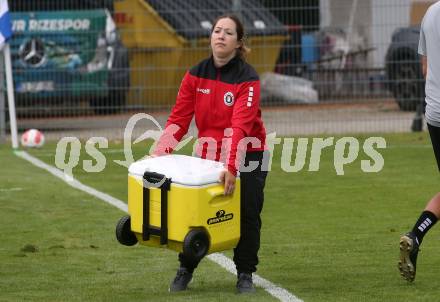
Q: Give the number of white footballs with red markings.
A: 1